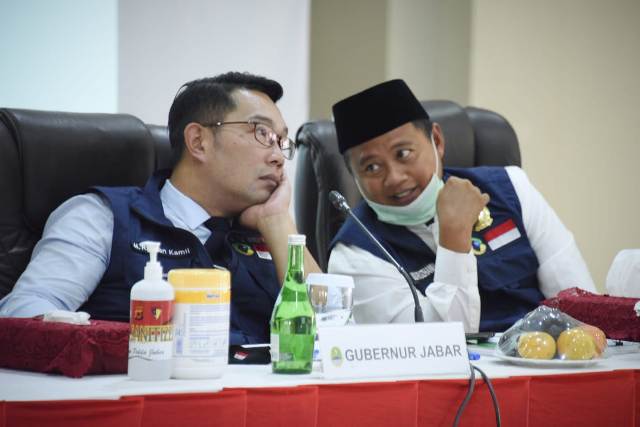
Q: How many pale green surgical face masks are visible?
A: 1